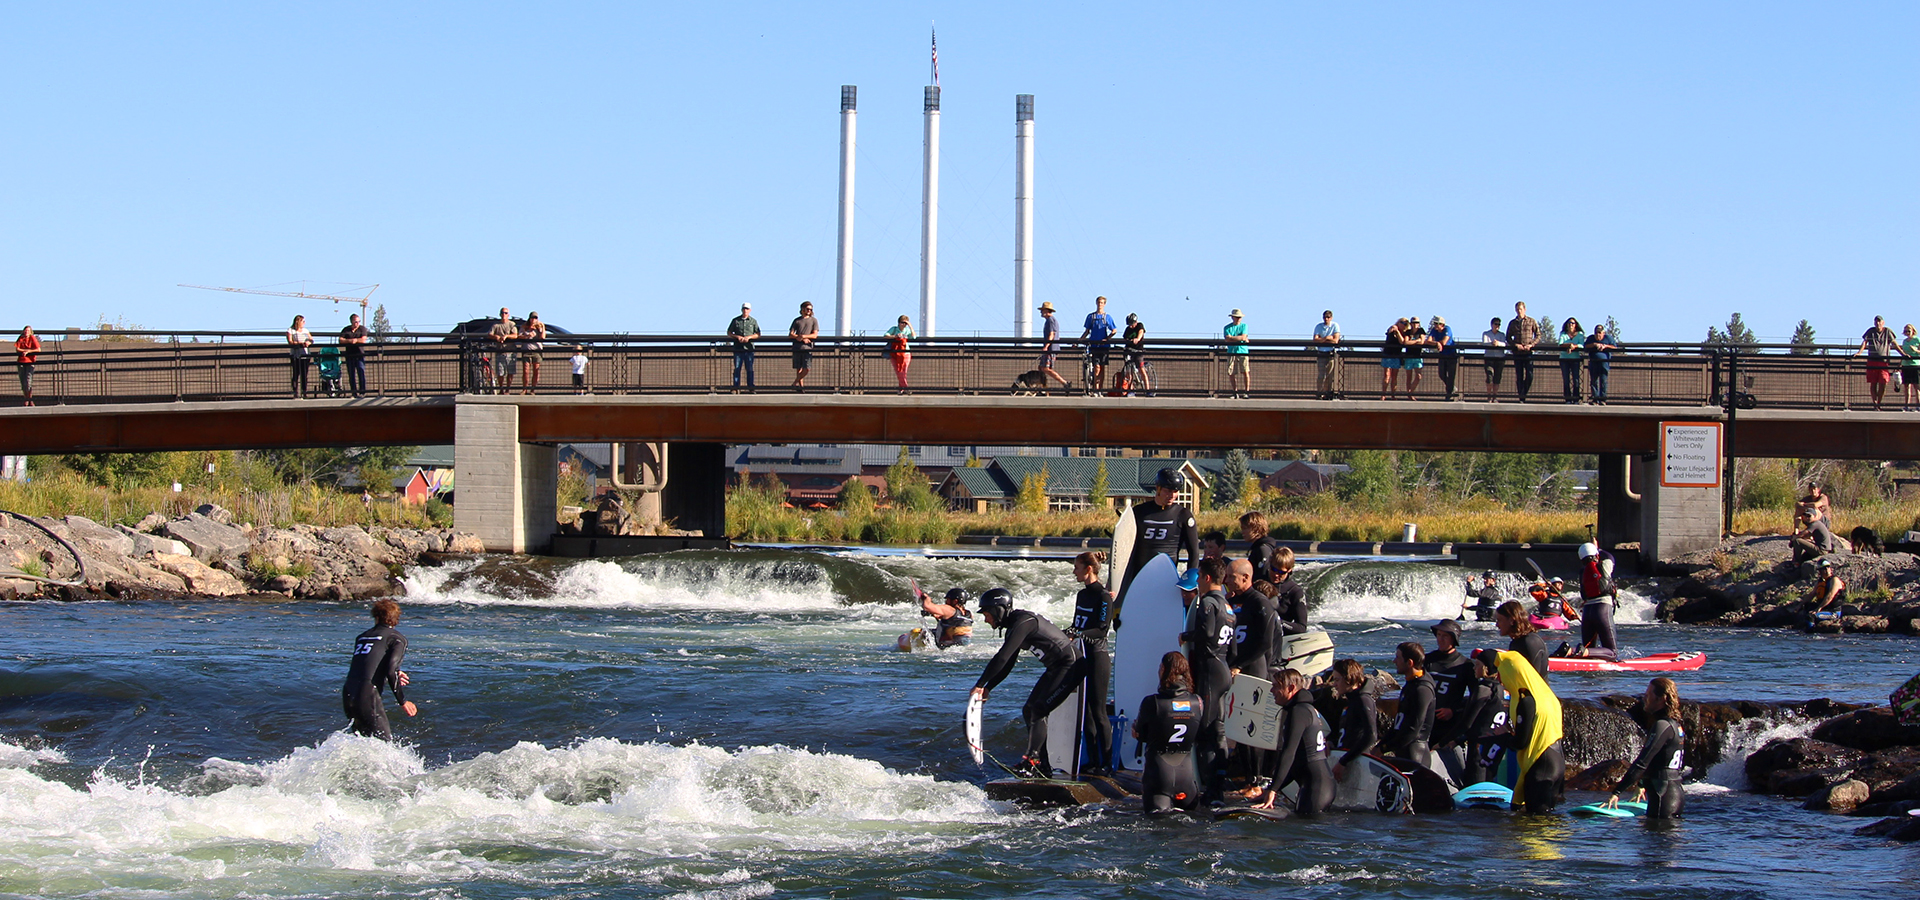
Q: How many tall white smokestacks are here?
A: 3